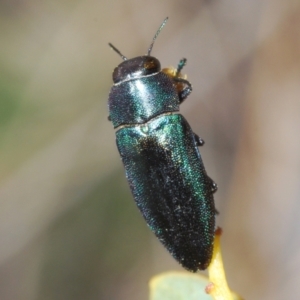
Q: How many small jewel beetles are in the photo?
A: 1